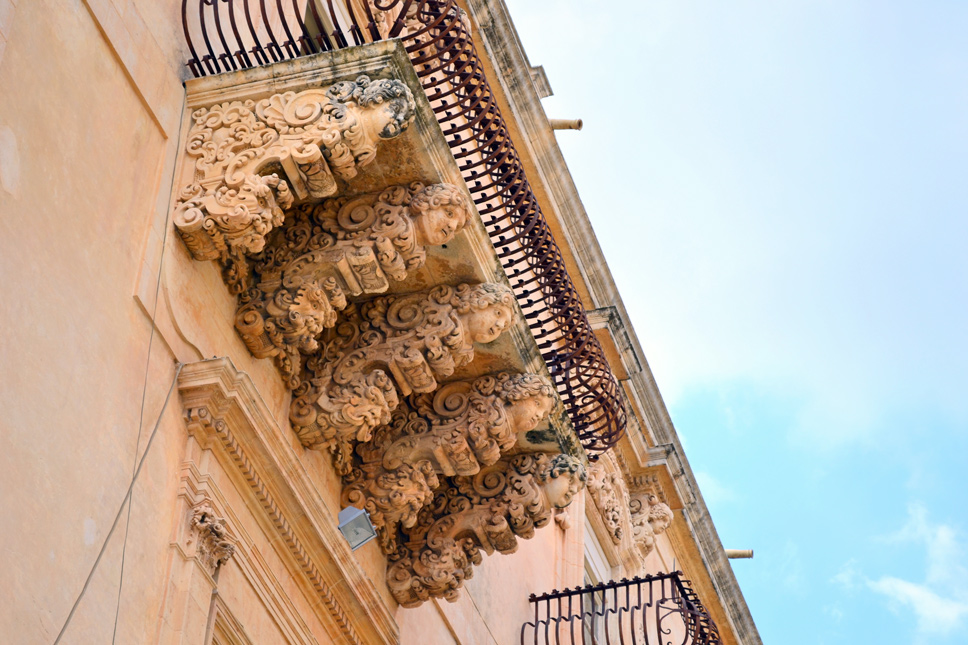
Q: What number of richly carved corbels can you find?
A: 5